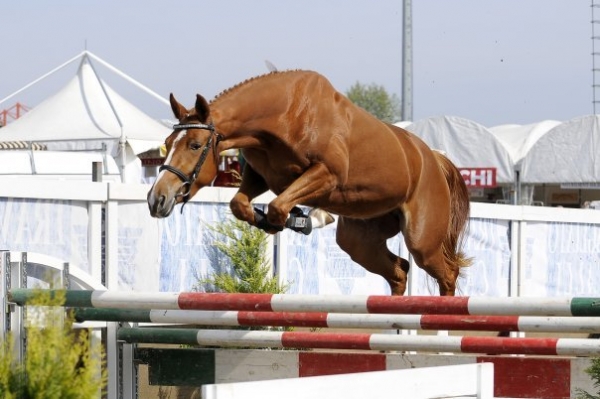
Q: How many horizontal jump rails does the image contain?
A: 3